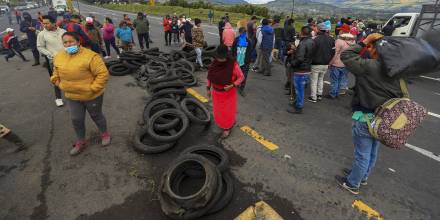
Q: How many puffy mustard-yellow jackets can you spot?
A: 1